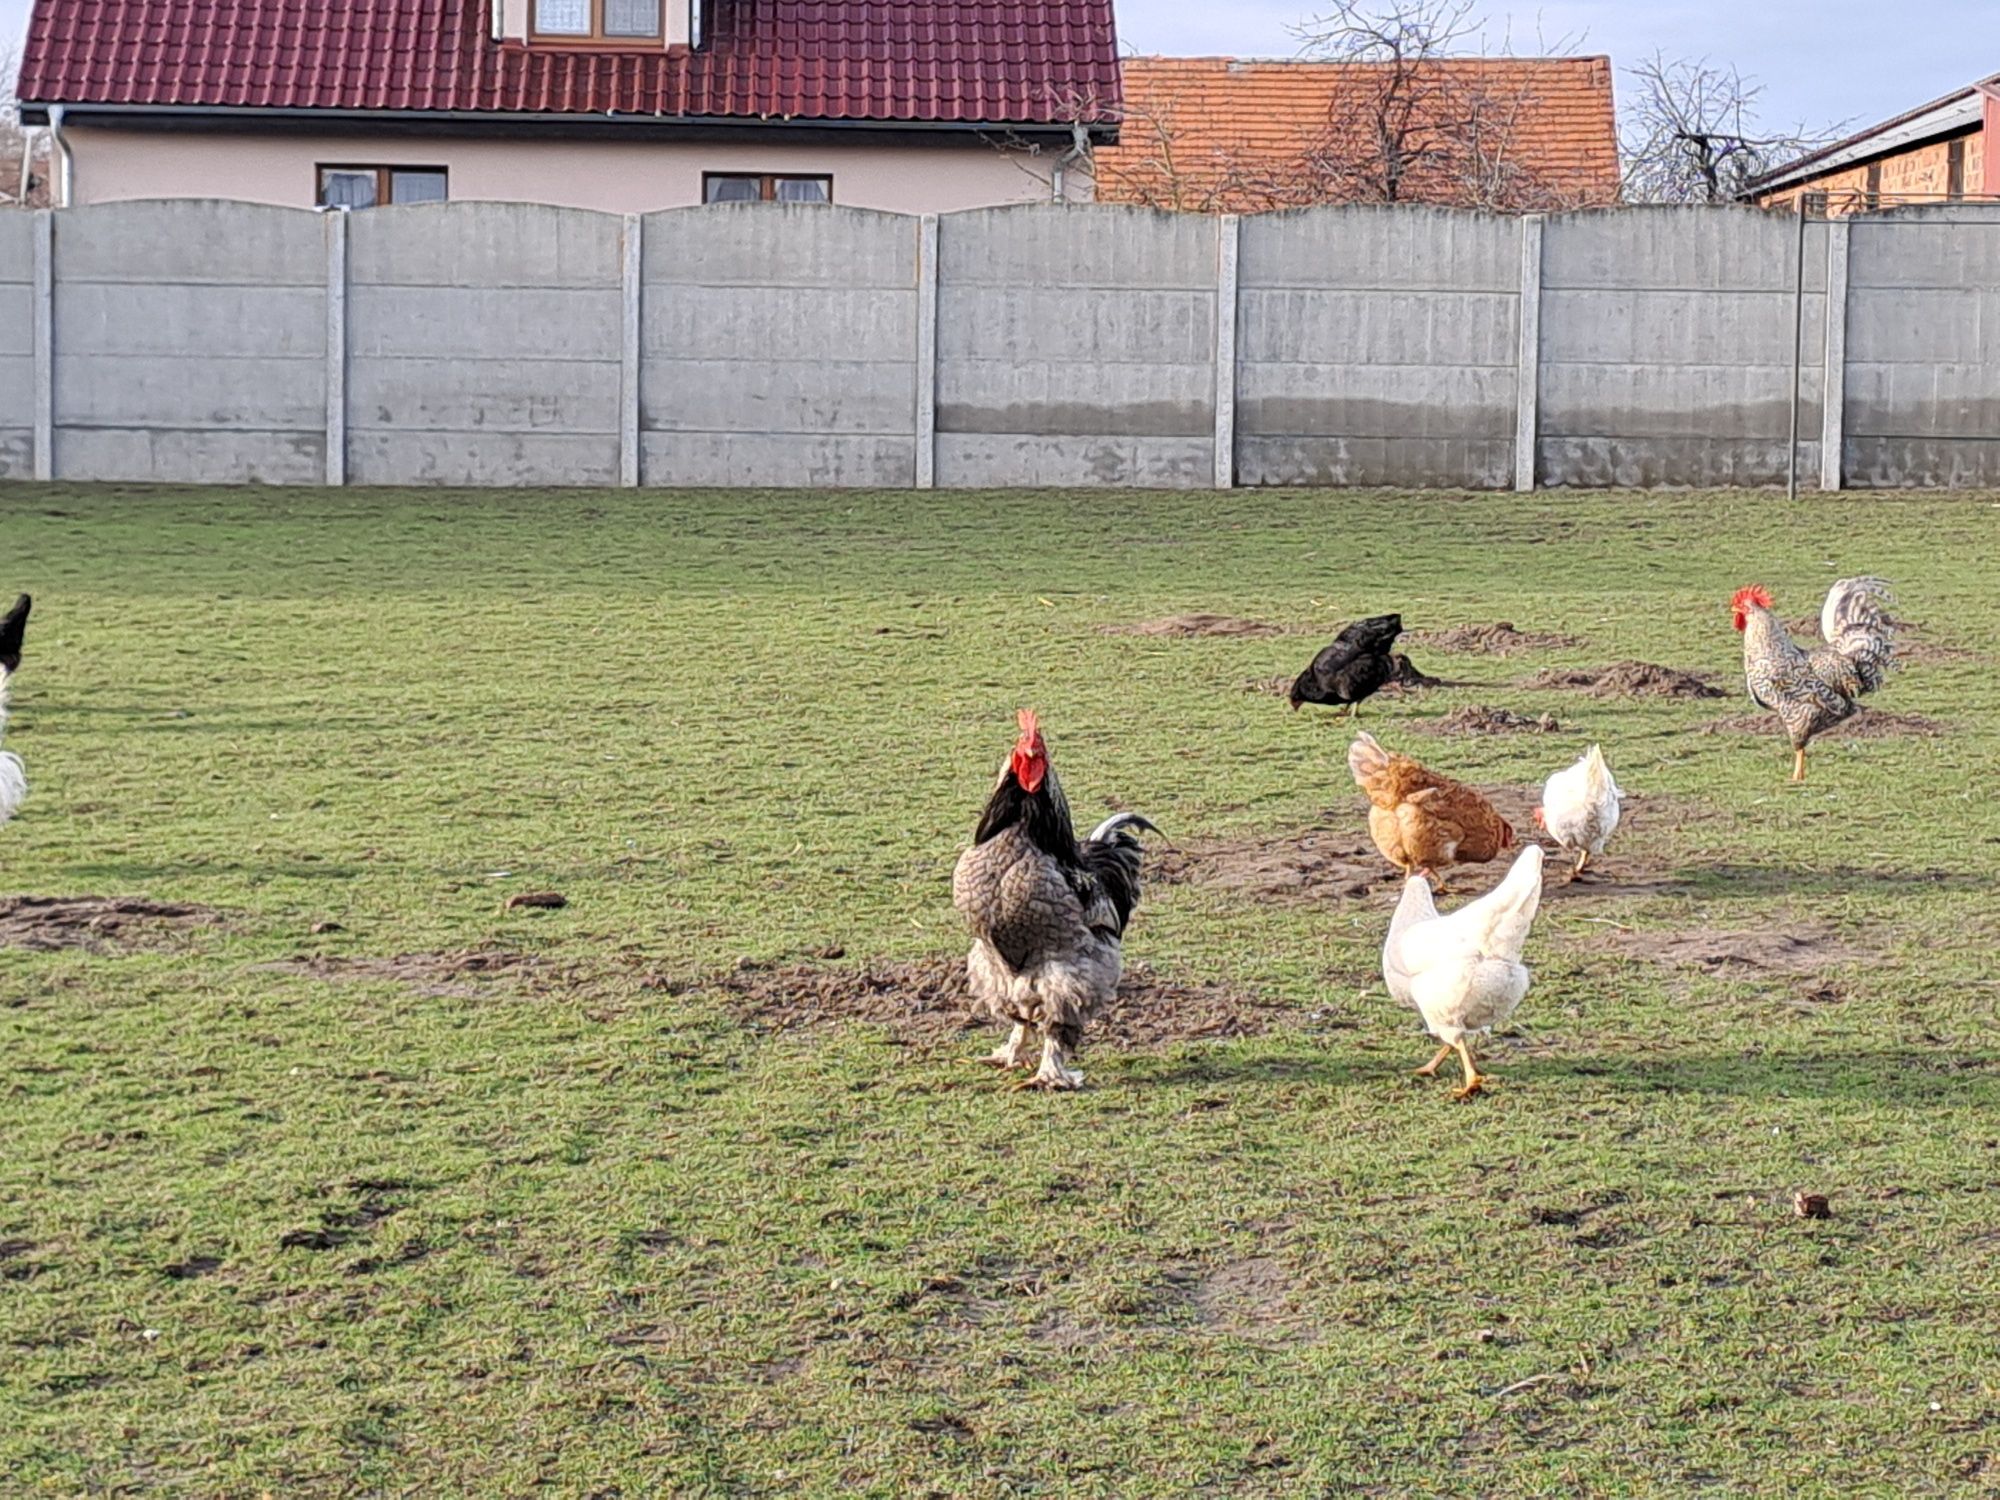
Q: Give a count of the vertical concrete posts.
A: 7